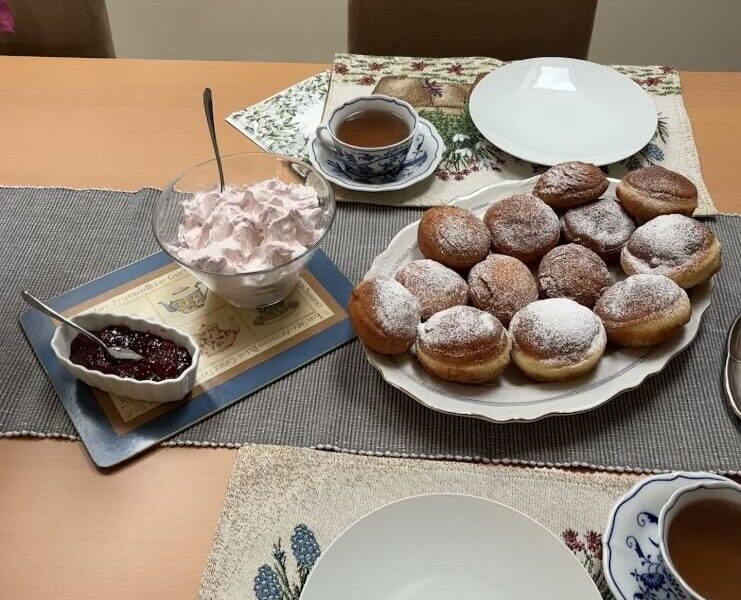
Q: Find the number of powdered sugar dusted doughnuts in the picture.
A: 13